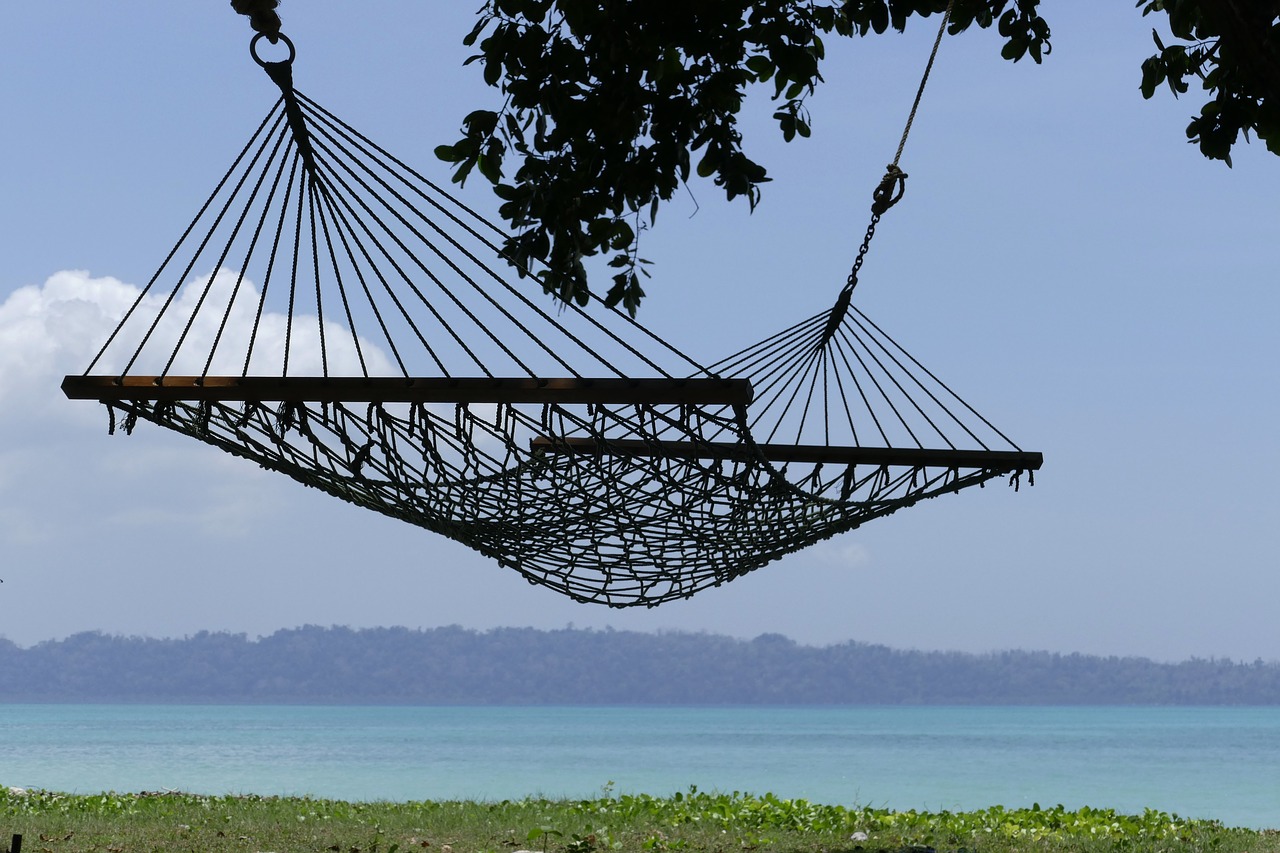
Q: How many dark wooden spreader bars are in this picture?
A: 2